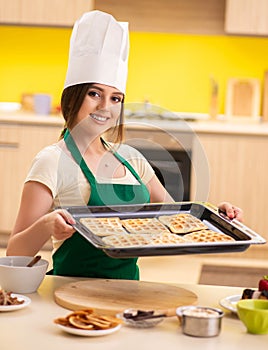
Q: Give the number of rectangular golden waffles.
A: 6